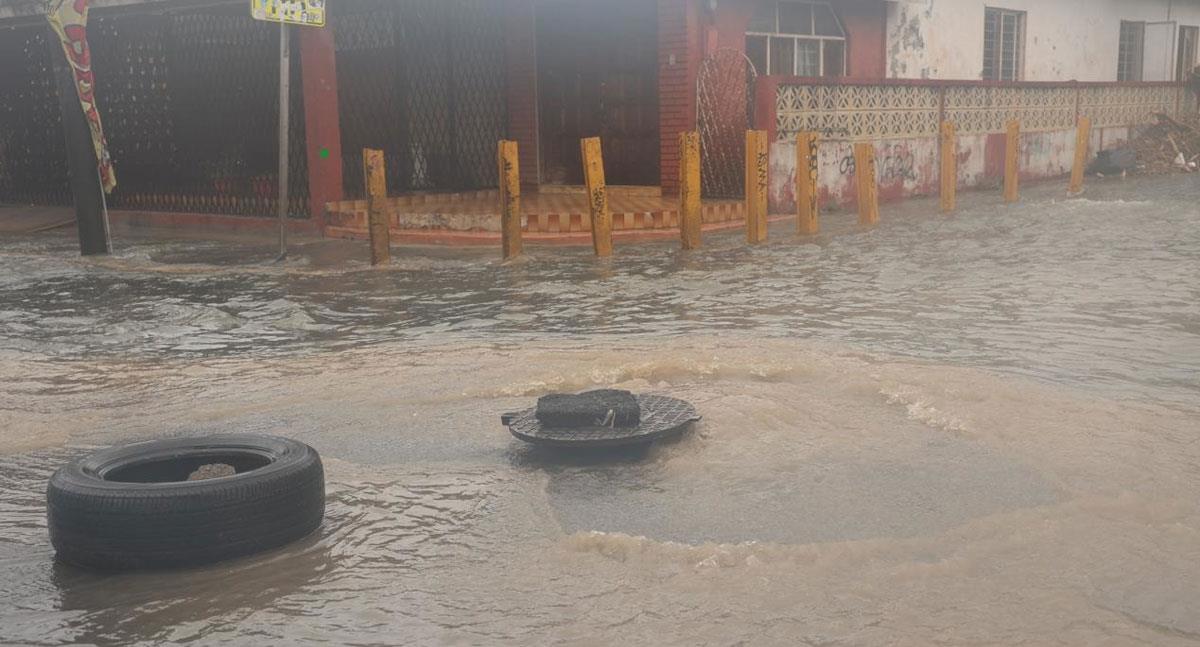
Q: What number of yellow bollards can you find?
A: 10